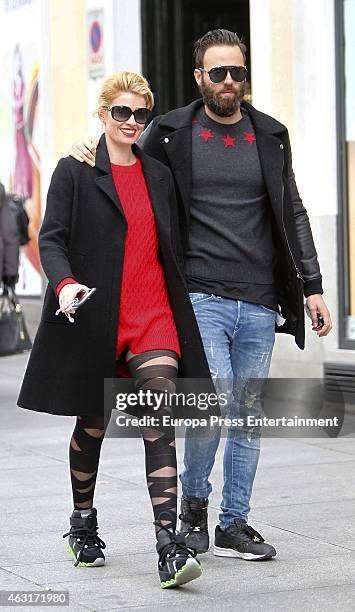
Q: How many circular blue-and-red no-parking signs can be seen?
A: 1